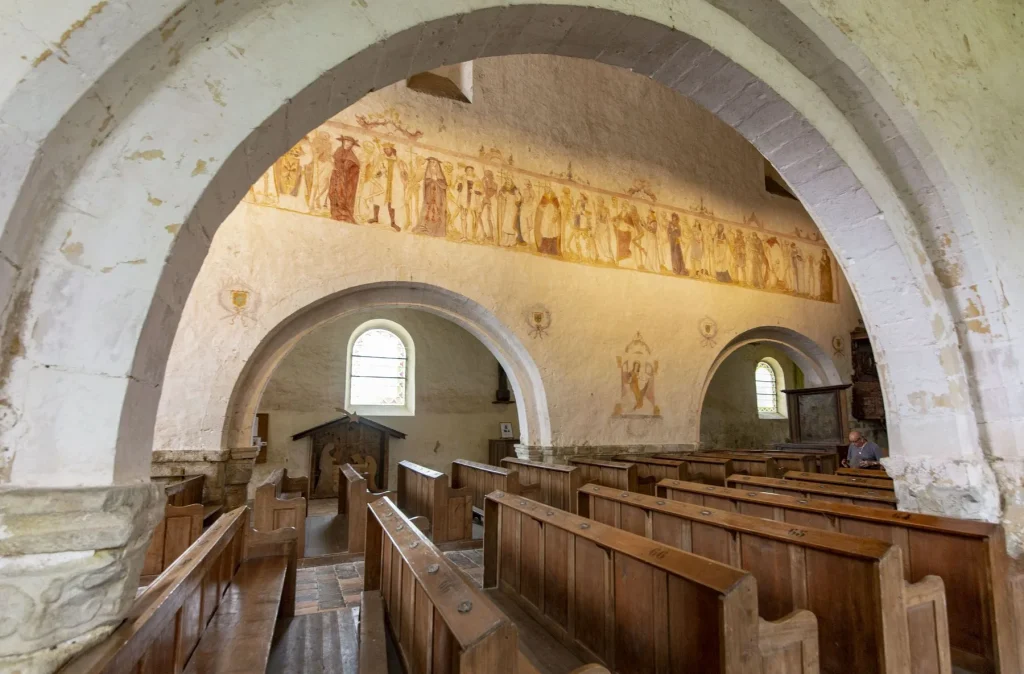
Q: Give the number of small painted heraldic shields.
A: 4